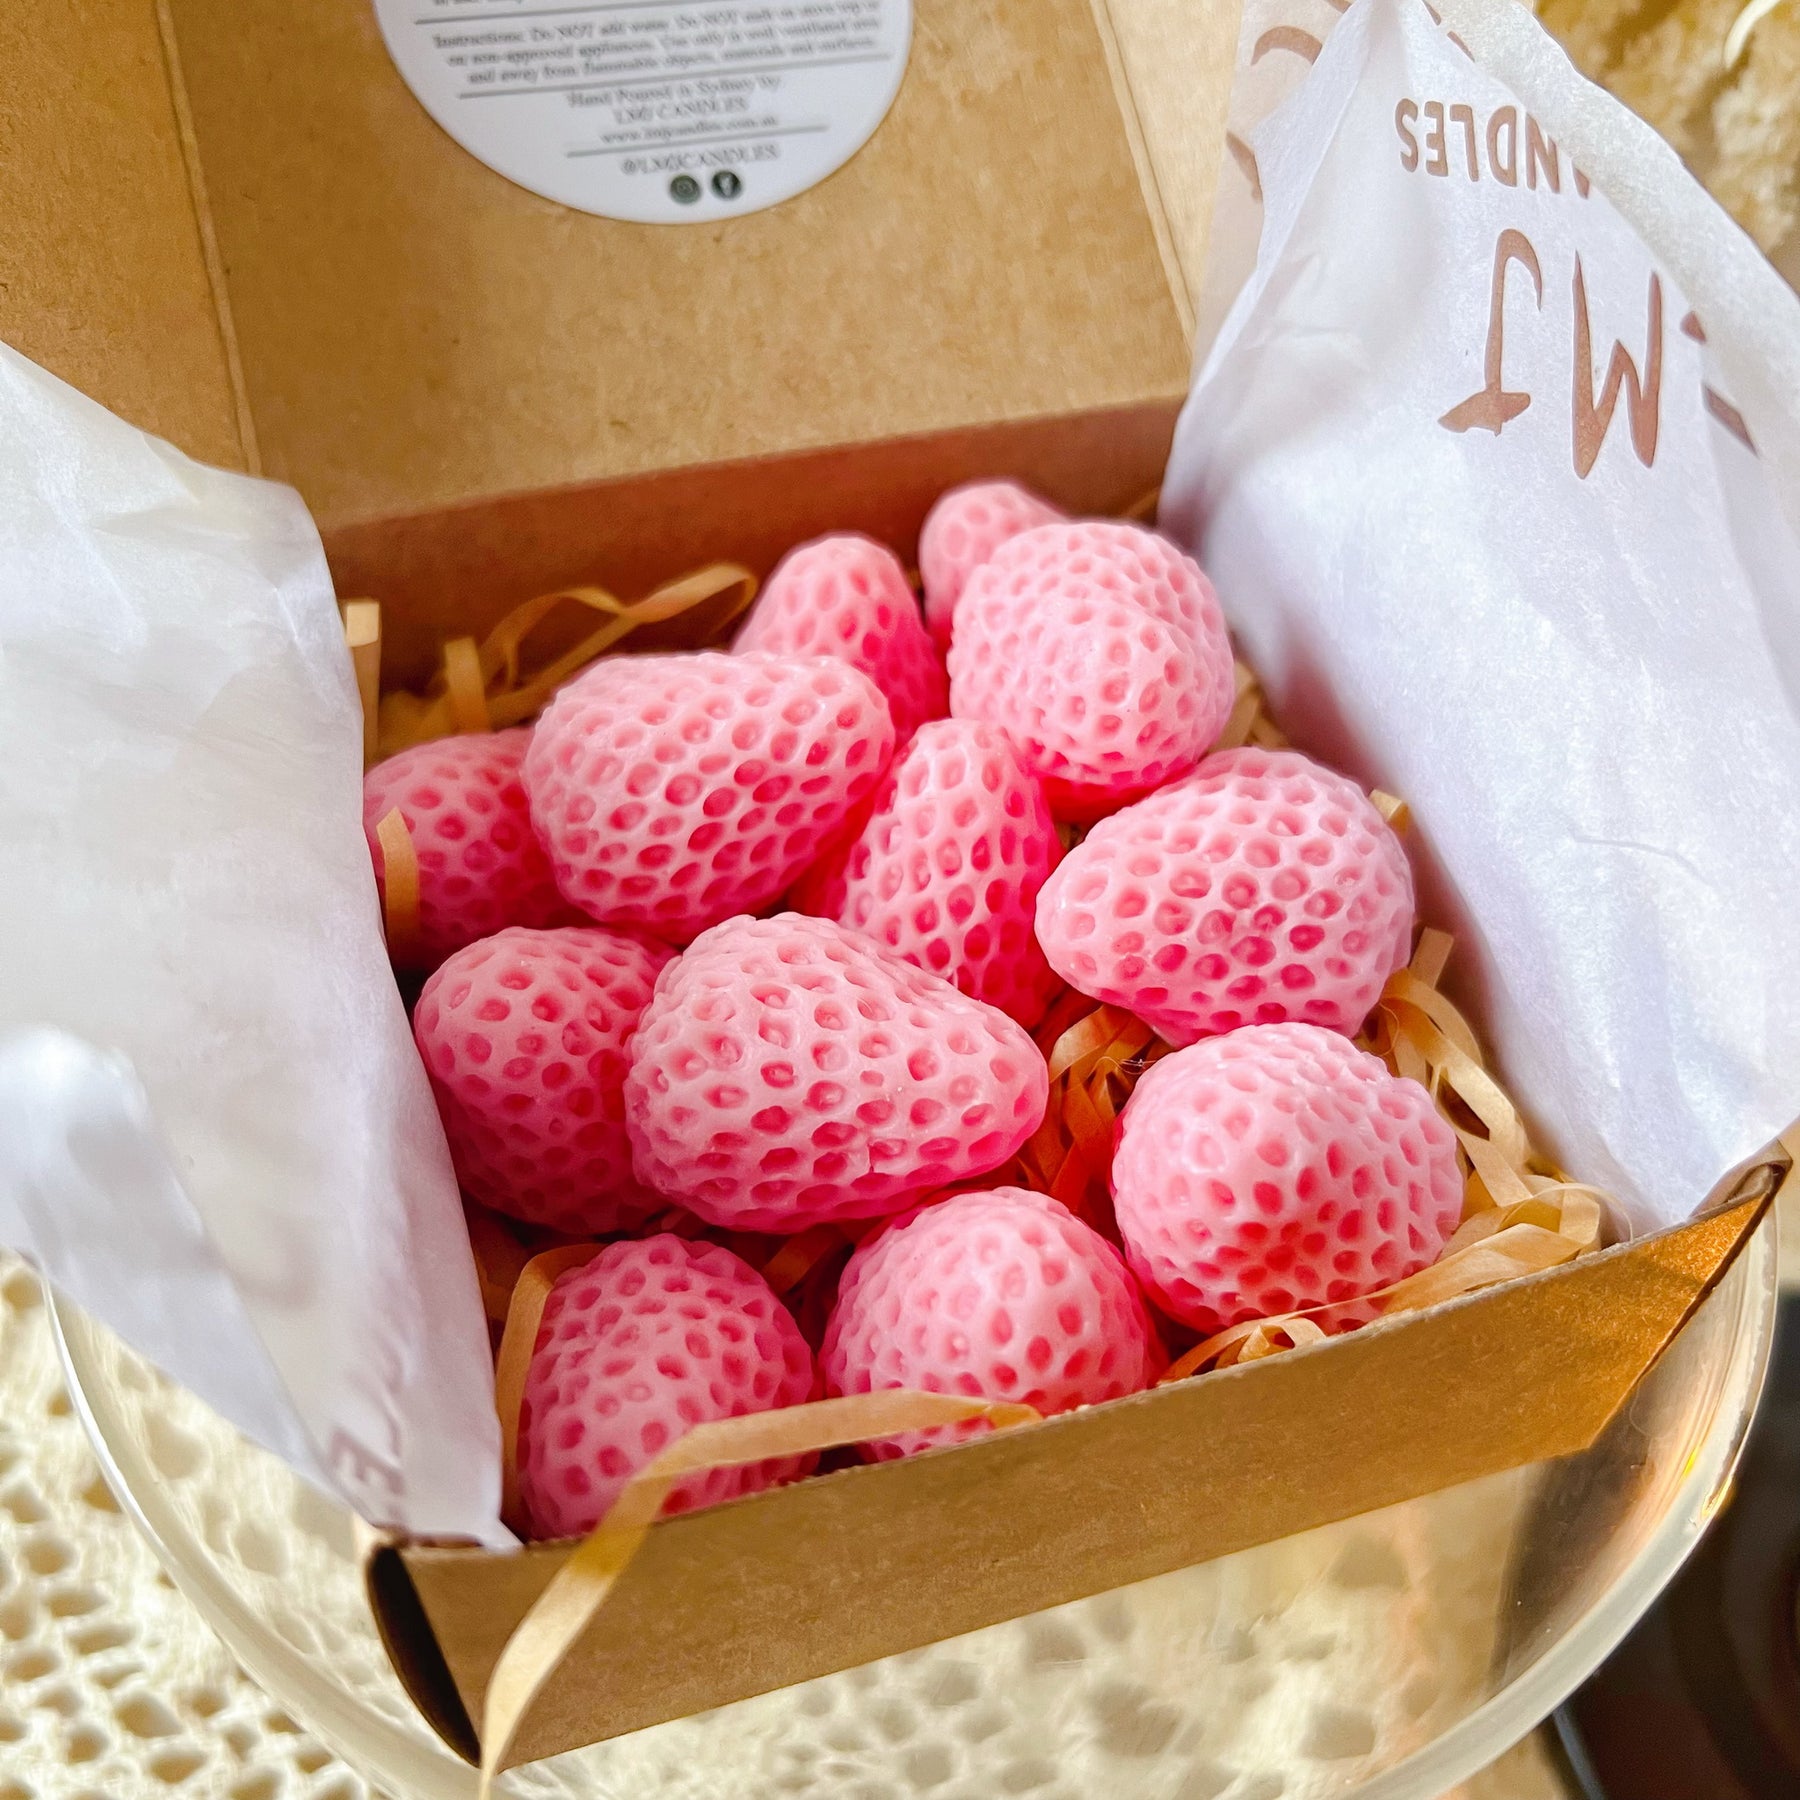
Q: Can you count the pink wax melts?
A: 12